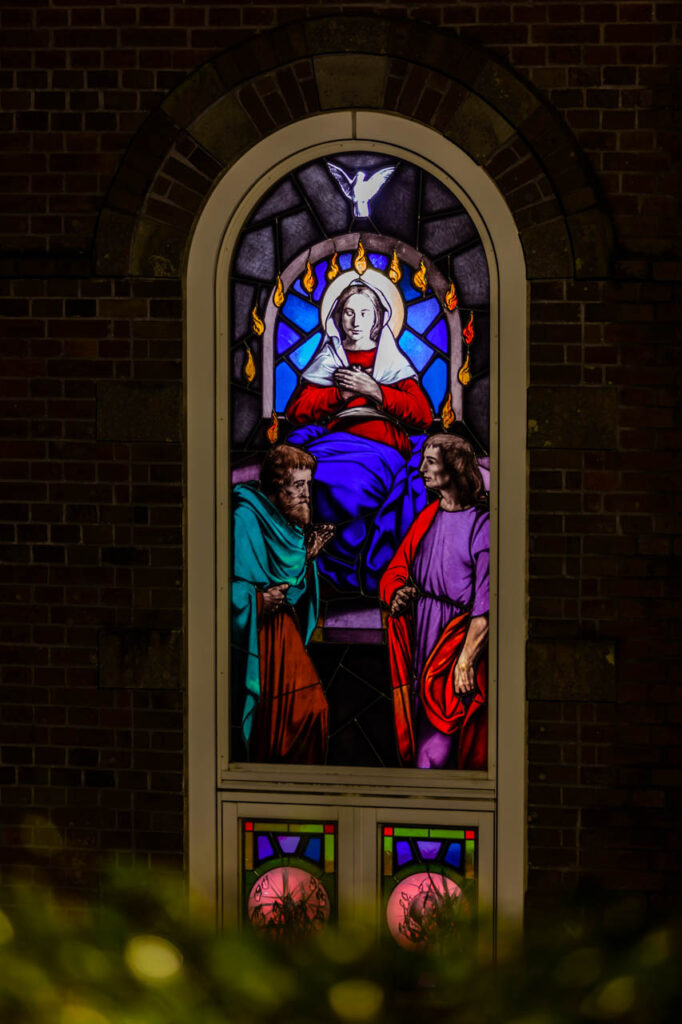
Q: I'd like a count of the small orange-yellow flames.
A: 13